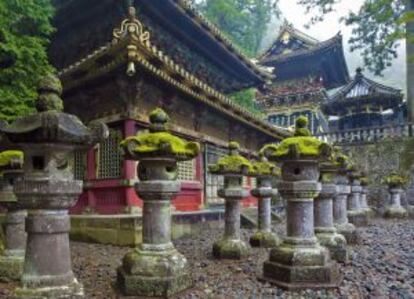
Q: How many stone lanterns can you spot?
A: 11